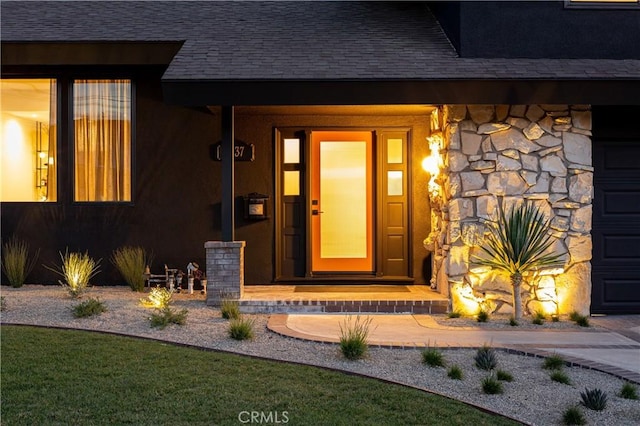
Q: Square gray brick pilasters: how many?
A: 1